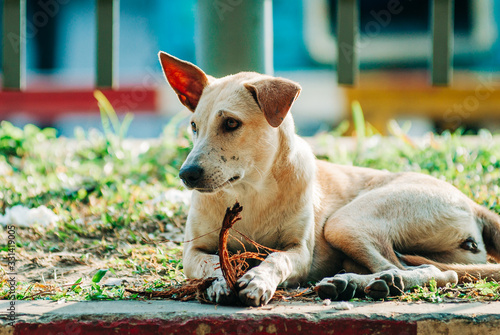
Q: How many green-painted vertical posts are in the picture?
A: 5